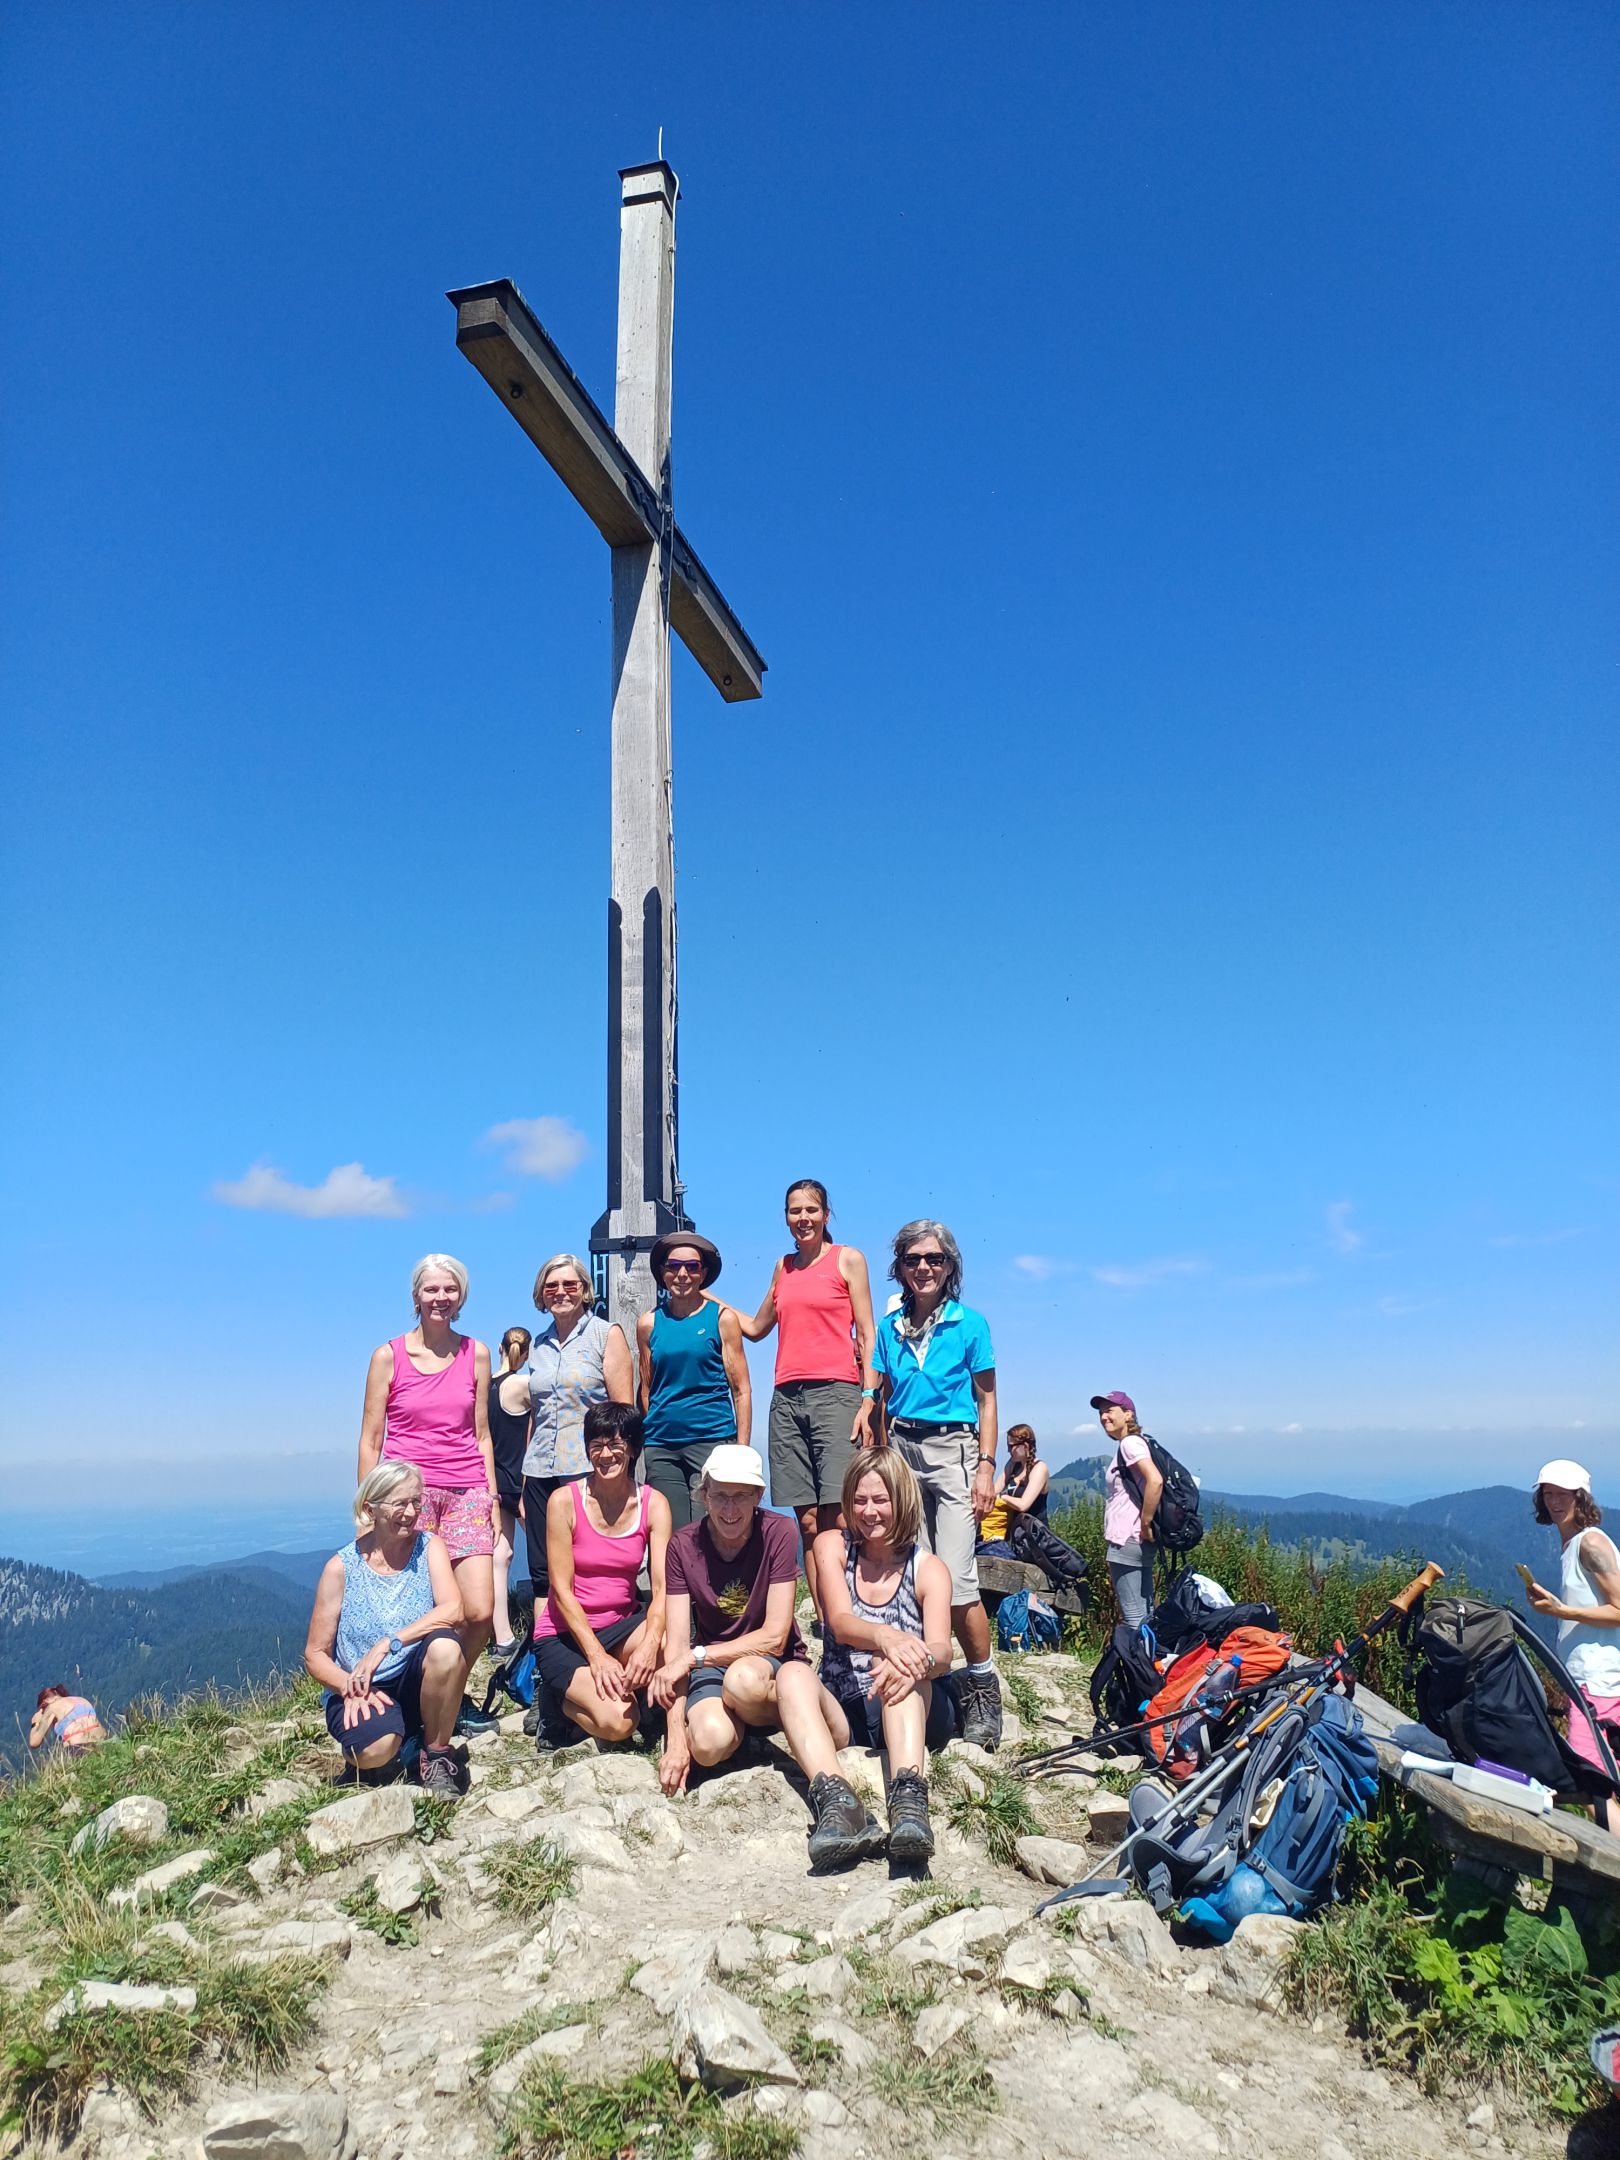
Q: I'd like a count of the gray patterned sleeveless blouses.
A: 1